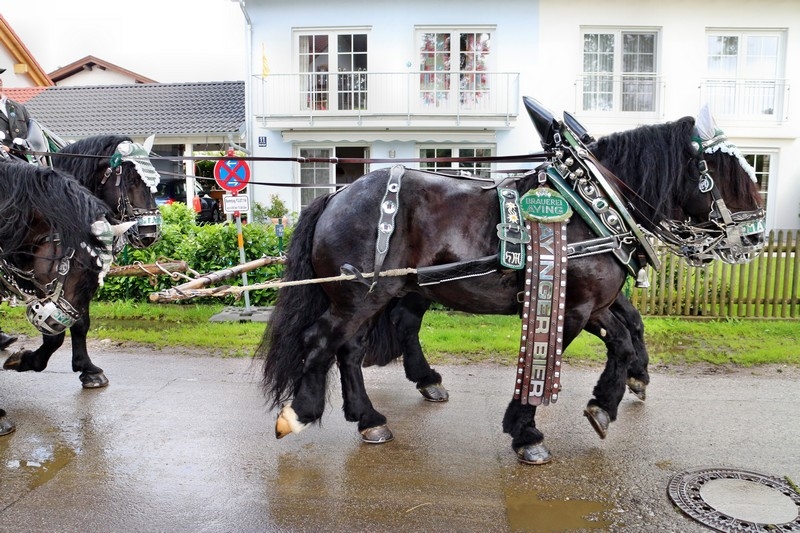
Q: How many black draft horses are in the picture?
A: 4